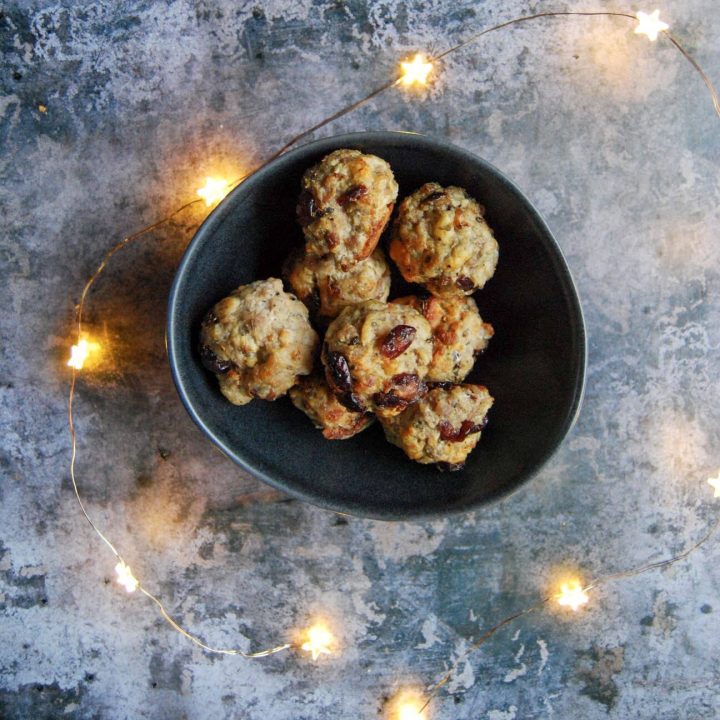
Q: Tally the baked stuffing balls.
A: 8